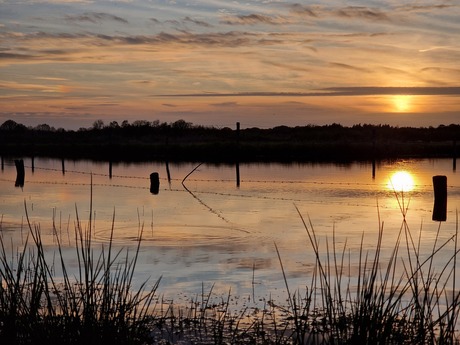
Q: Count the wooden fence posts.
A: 11